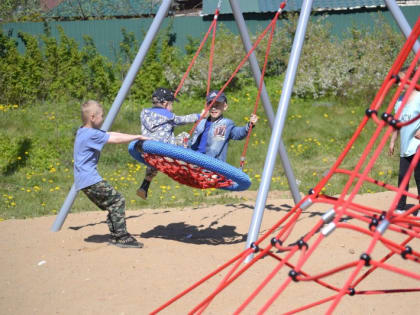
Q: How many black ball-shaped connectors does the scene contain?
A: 14